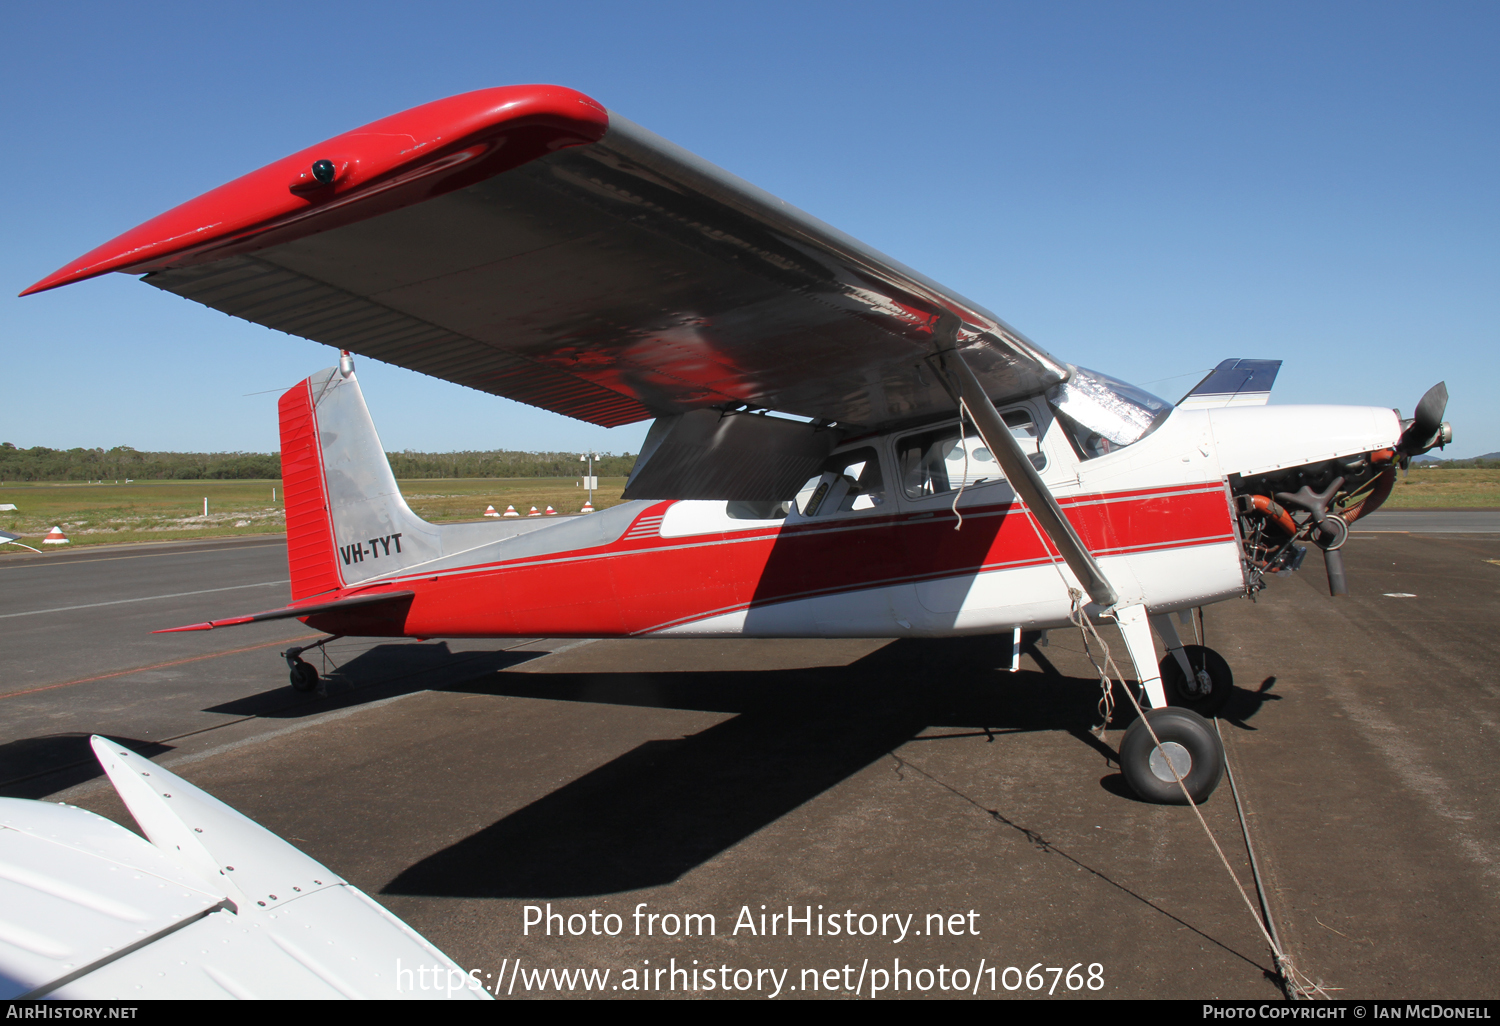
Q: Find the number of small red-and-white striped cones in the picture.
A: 6